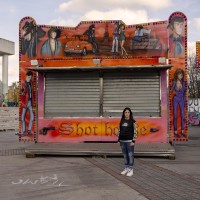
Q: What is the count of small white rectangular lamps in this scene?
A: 3